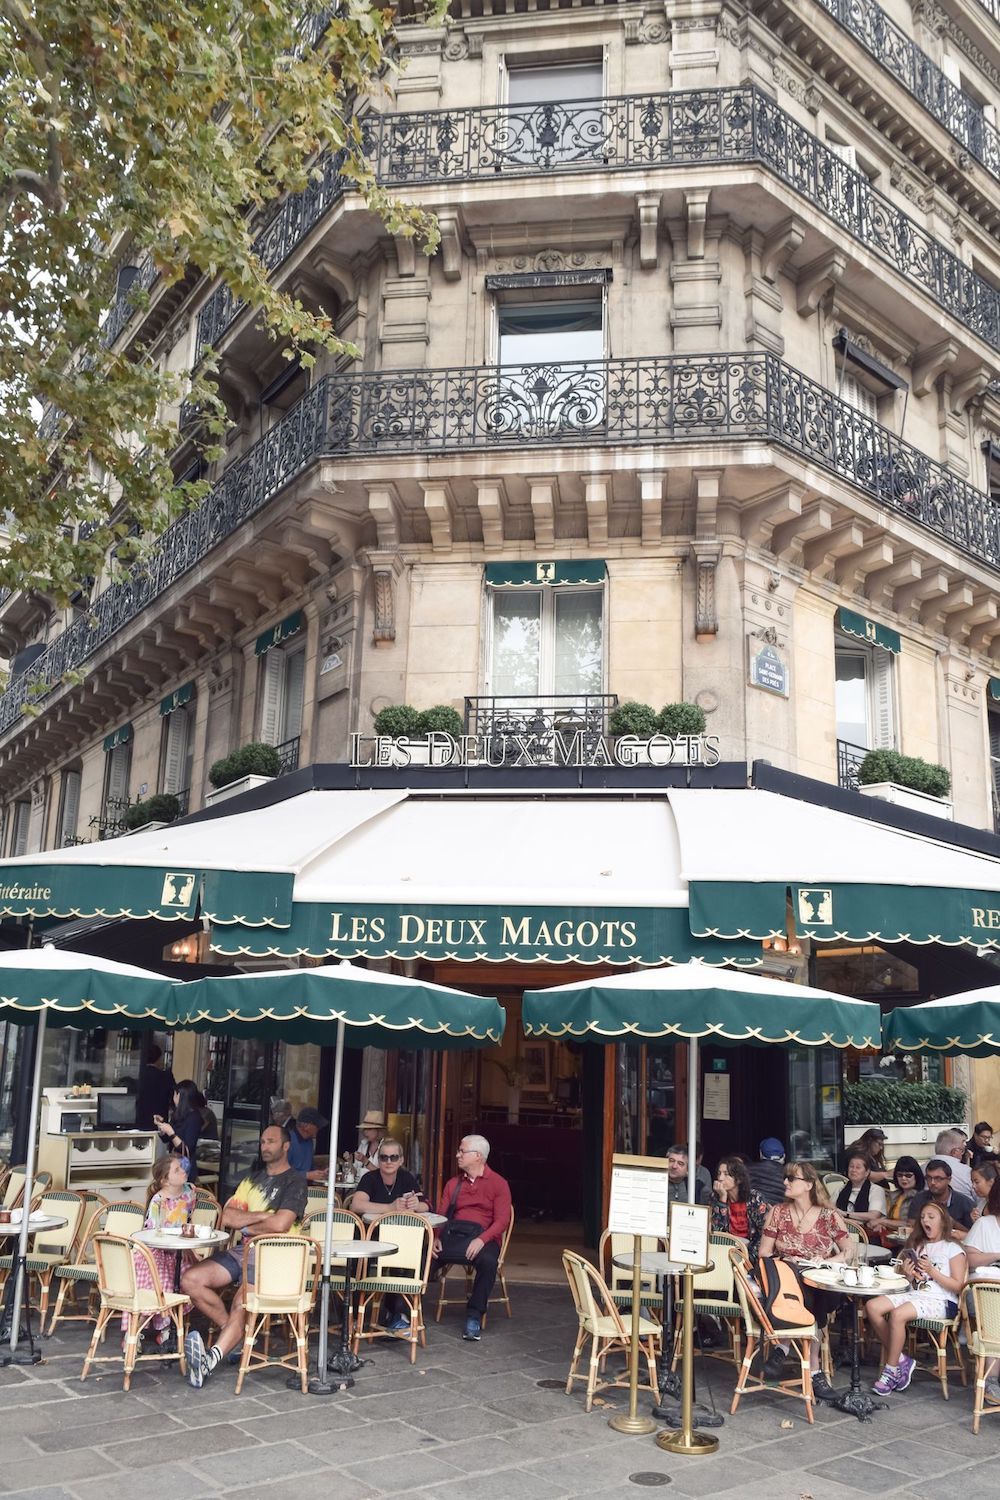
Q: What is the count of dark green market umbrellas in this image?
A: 4